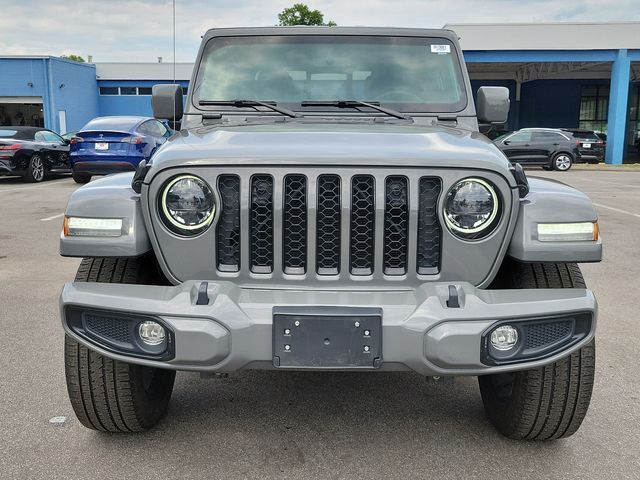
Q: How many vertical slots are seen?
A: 7